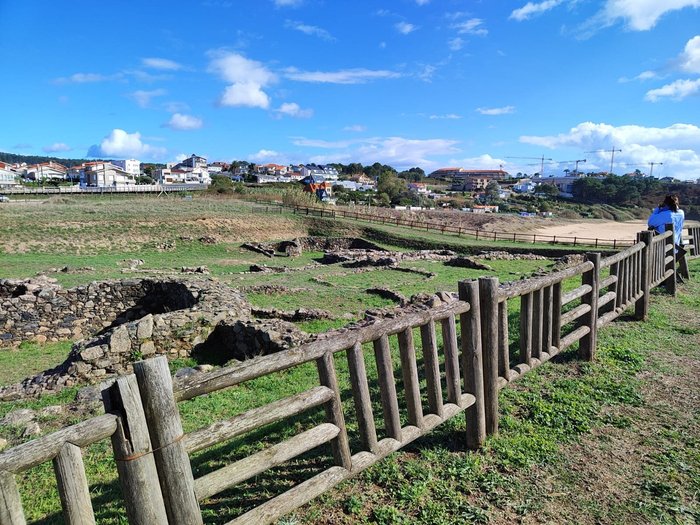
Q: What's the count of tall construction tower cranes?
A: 4